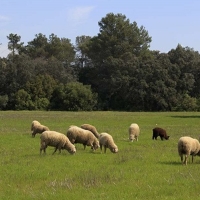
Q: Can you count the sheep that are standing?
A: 8